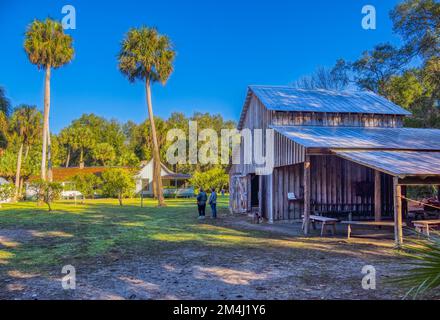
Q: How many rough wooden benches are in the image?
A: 3